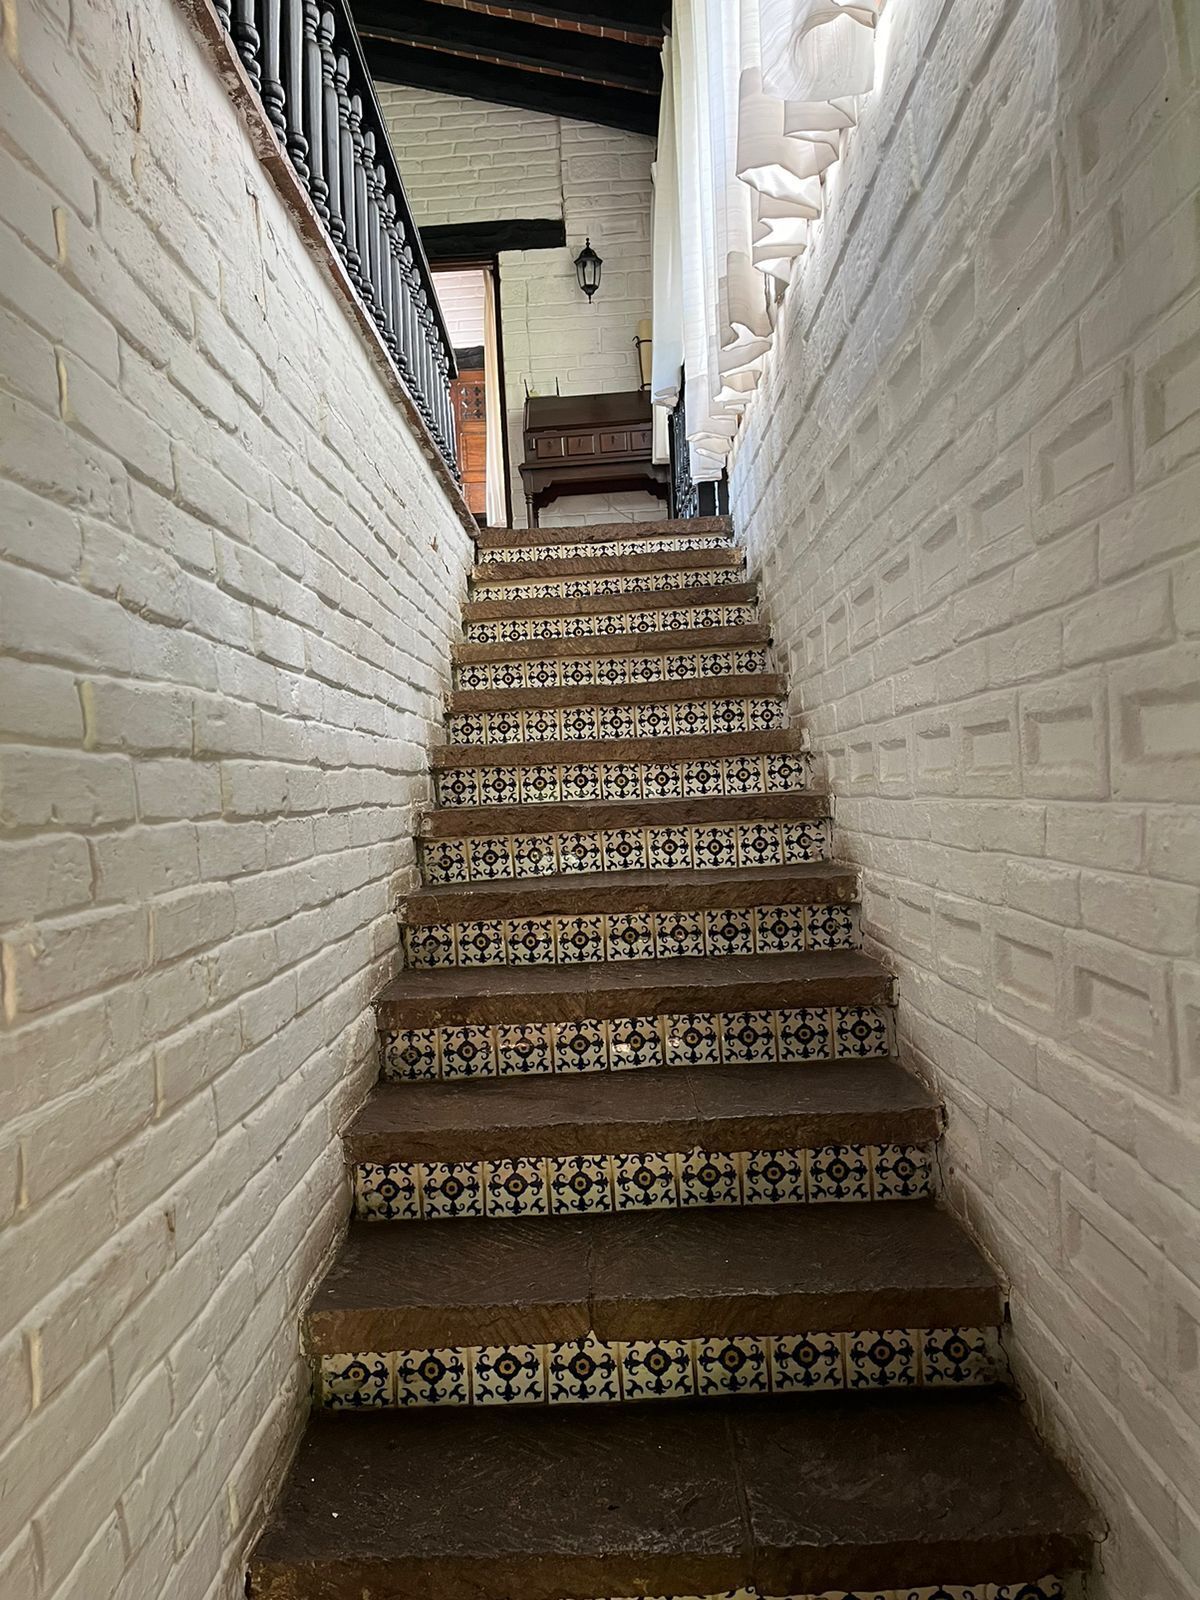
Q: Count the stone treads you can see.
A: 12